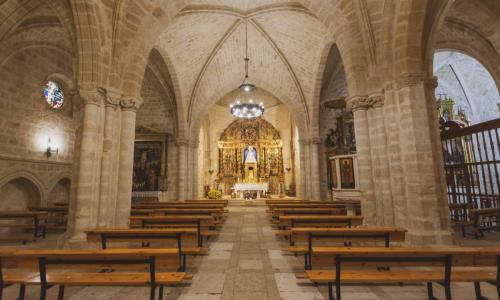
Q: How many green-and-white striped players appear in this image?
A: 0